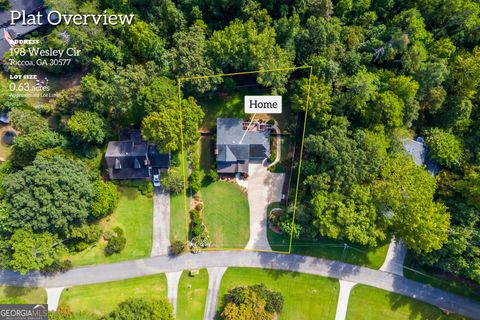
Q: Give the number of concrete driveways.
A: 7